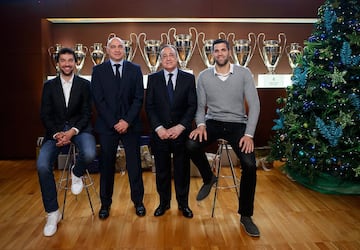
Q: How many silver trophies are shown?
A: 10